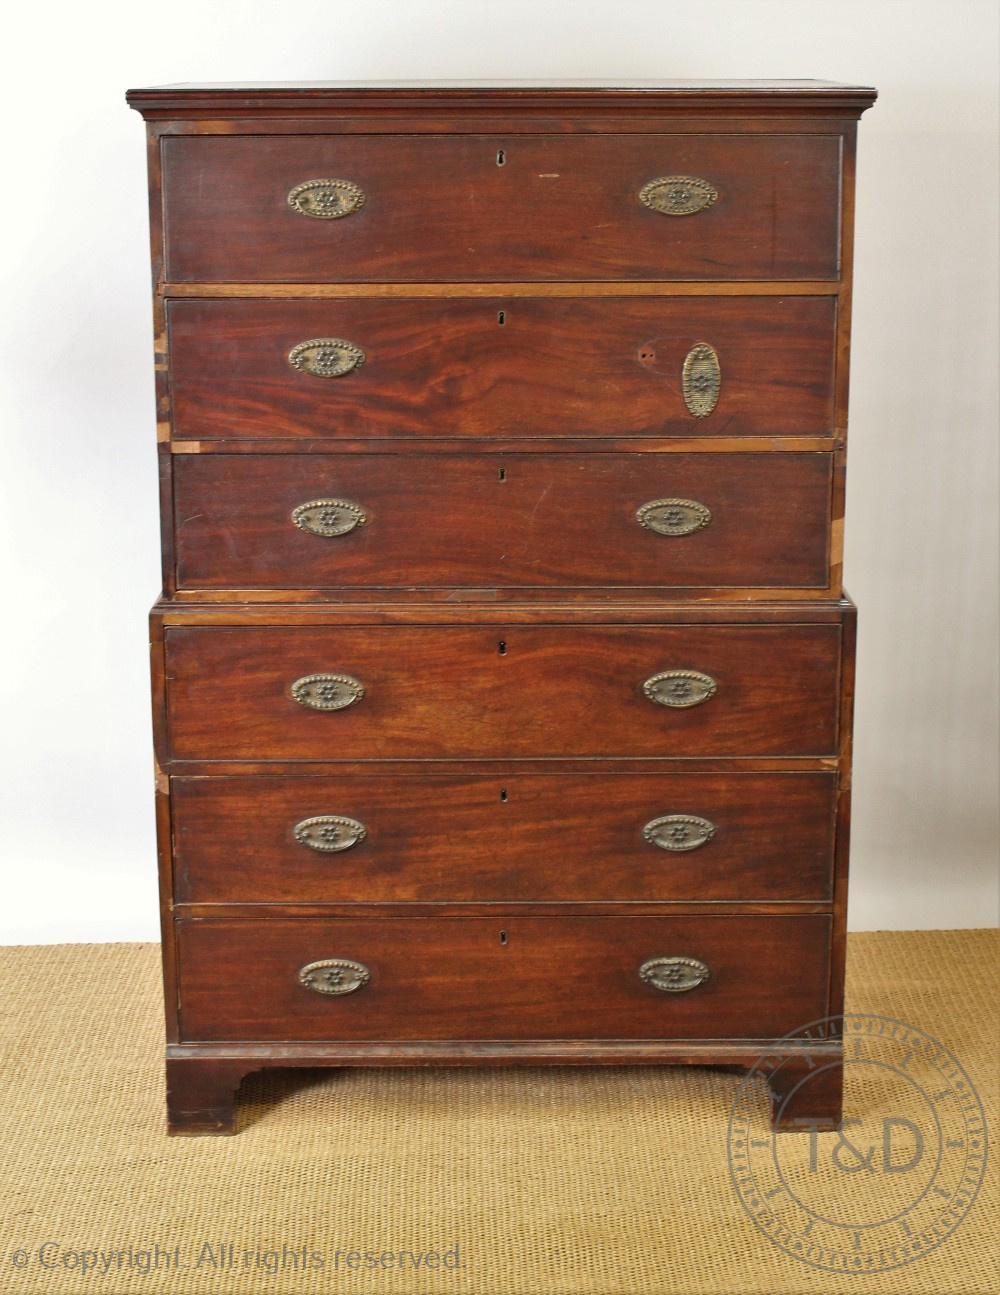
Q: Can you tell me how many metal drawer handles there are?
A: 12